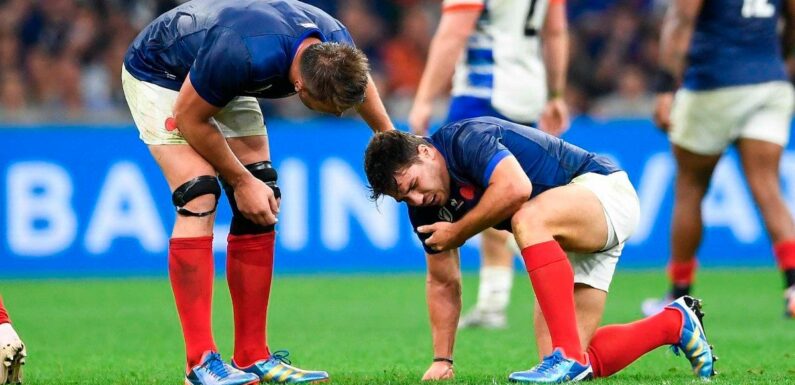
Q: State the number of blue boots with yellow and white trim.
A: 4